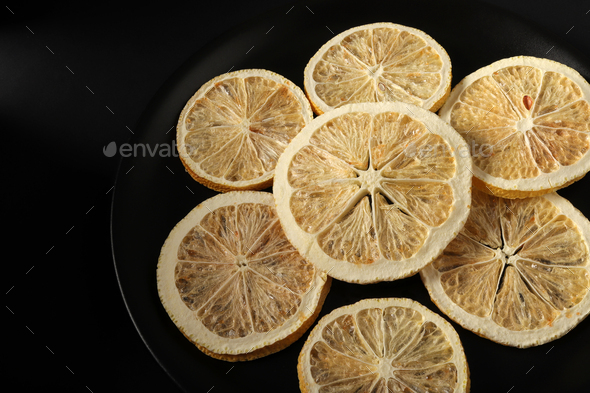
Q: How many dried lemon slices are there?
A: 7